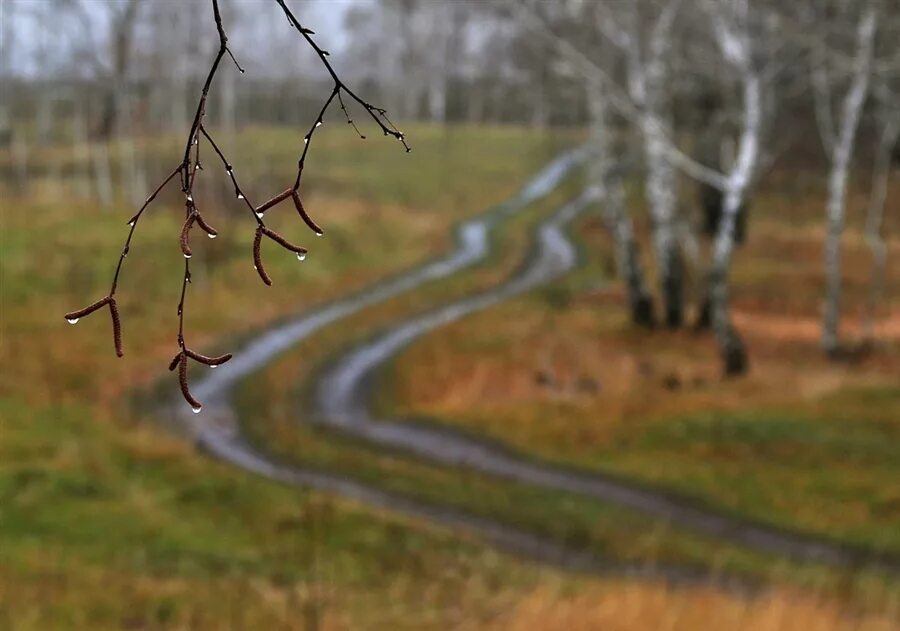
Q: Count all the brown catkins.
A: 11